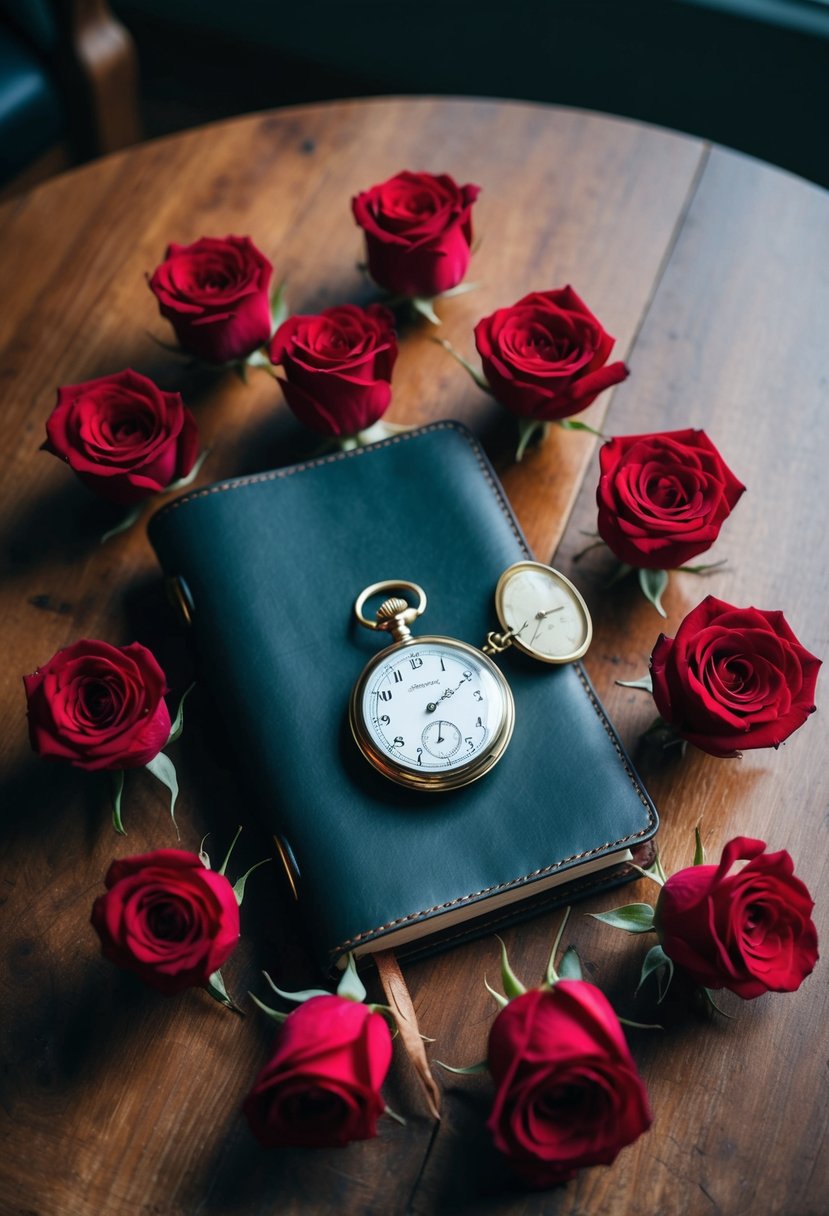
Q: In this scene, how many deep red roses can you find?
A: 12